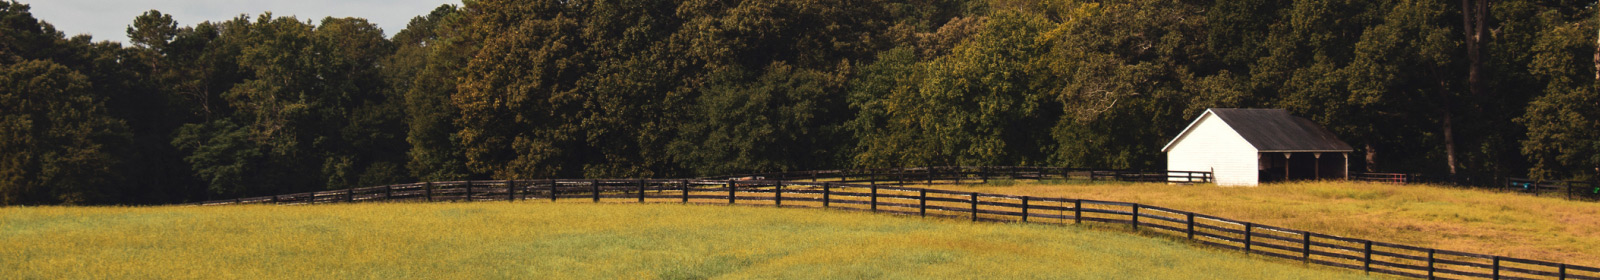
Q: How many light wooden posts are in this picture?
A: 3